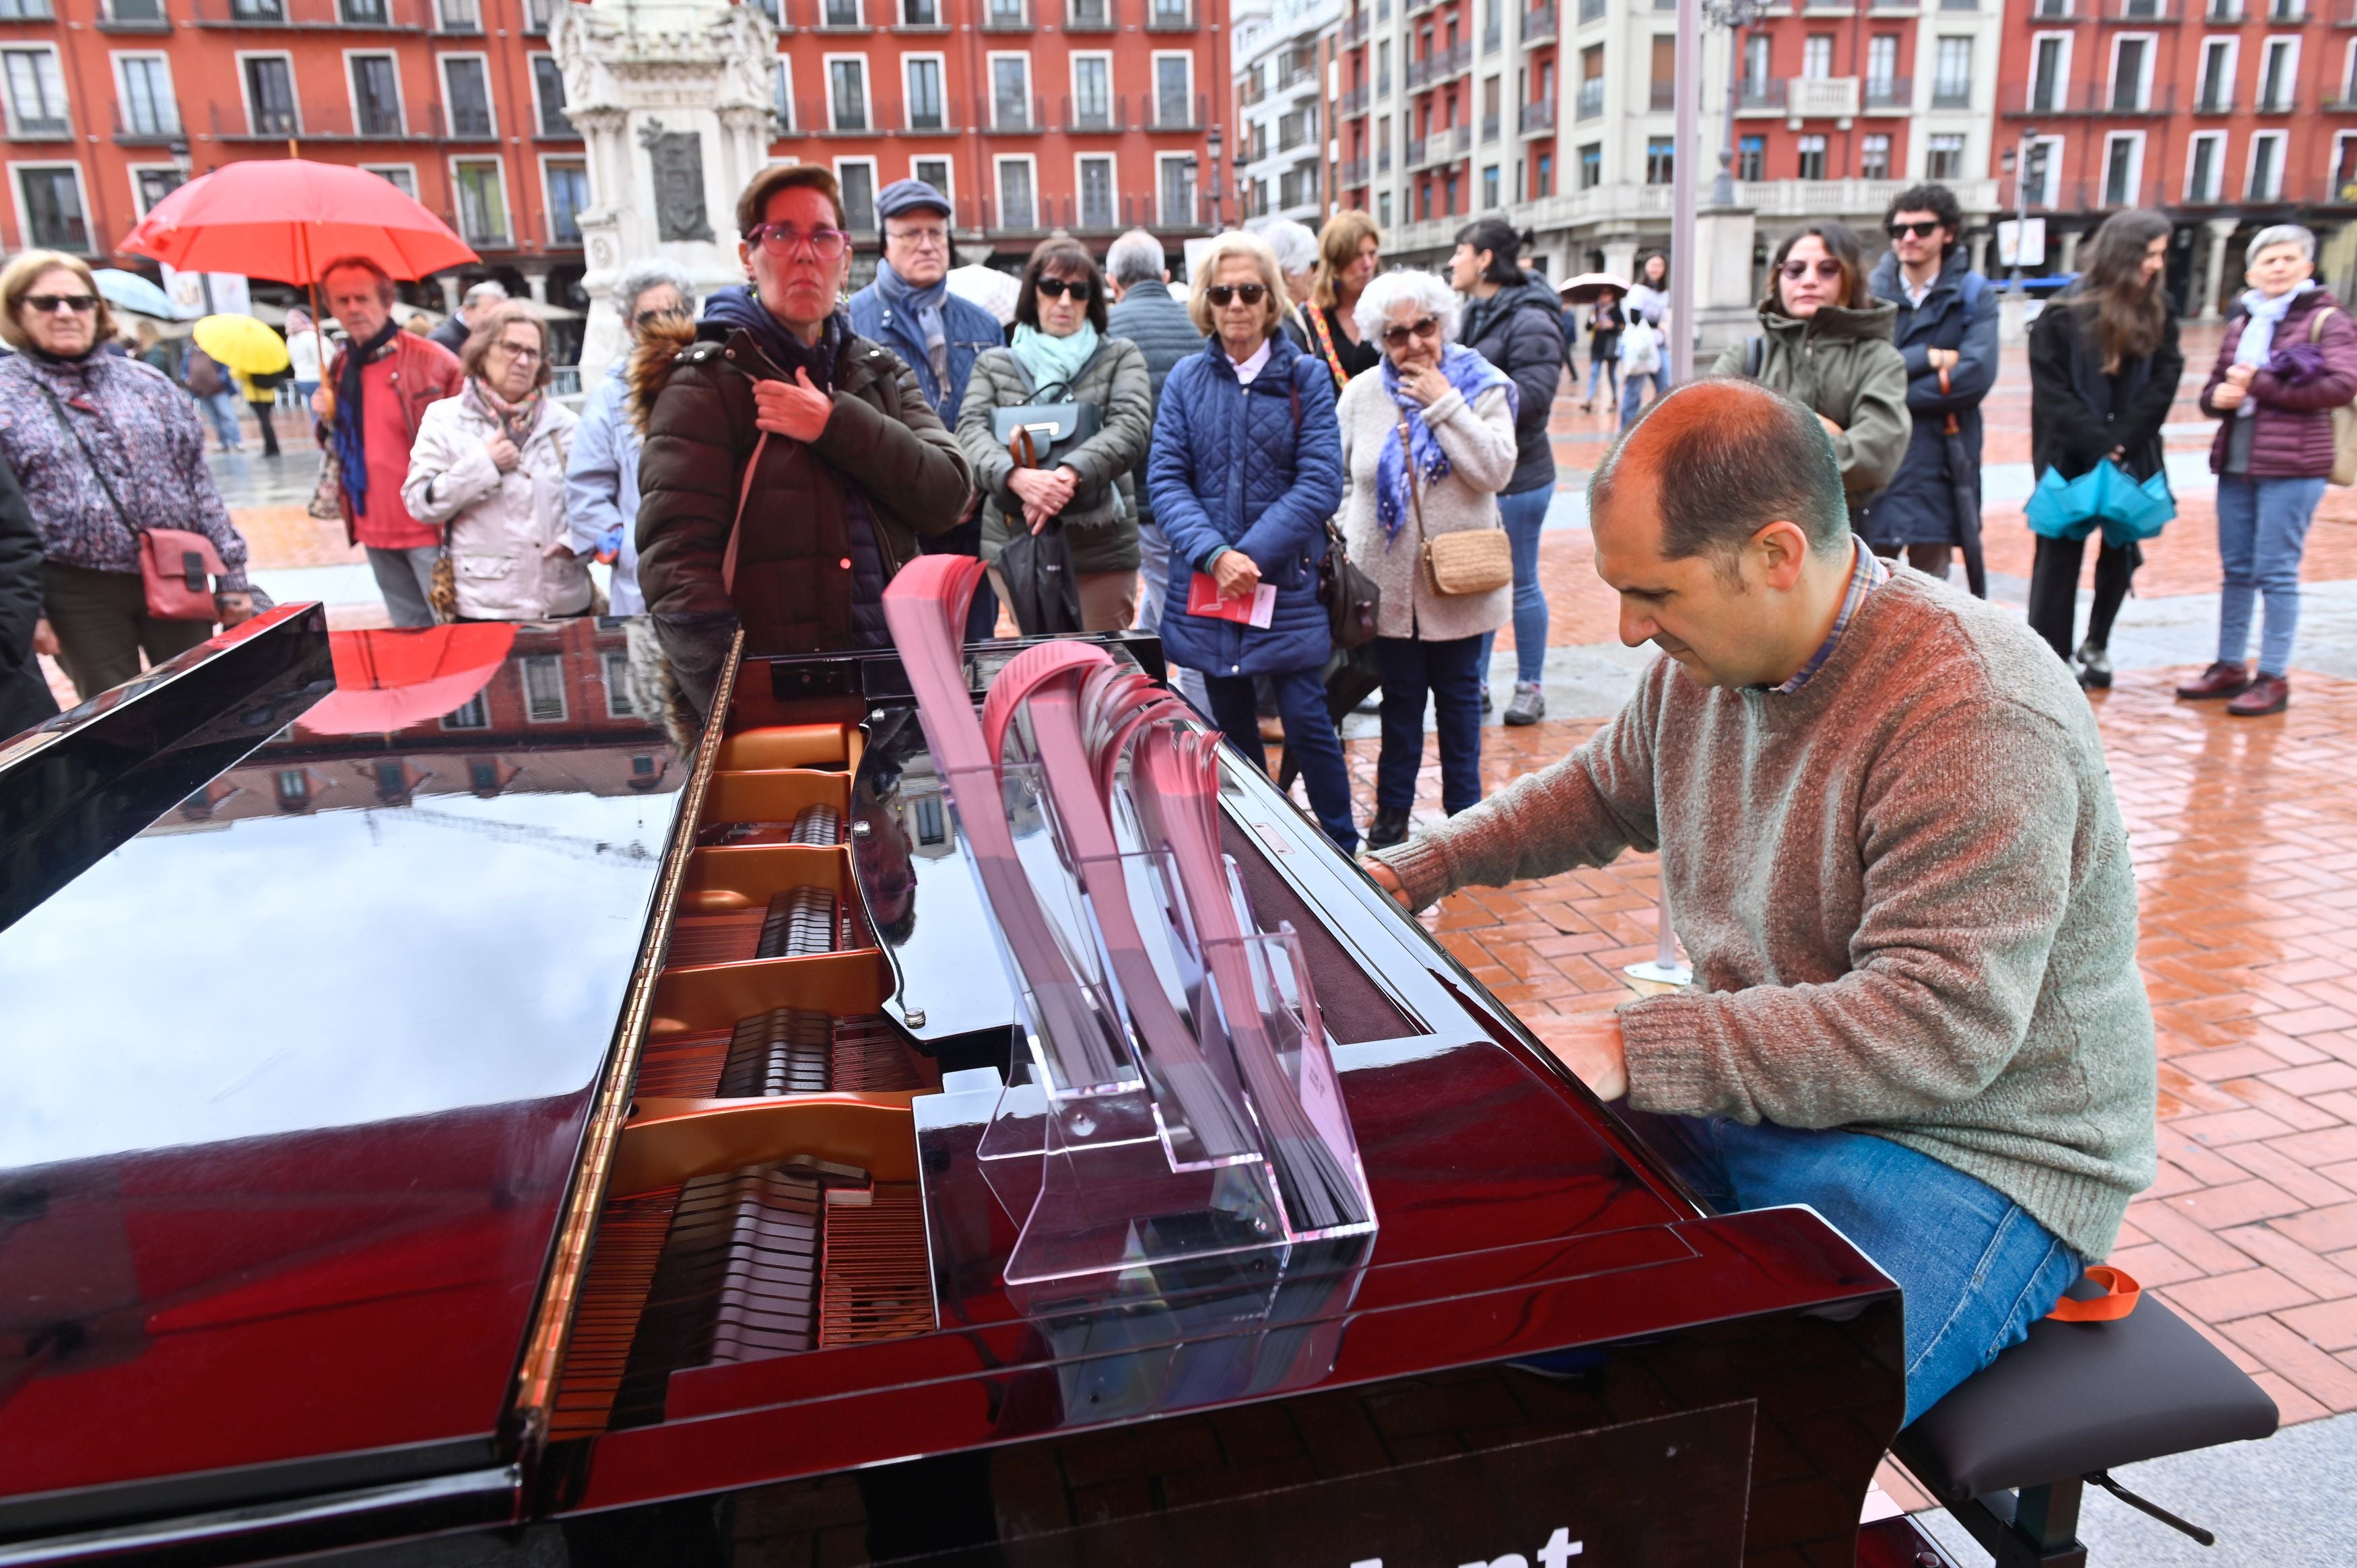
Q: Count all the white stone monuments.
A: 1